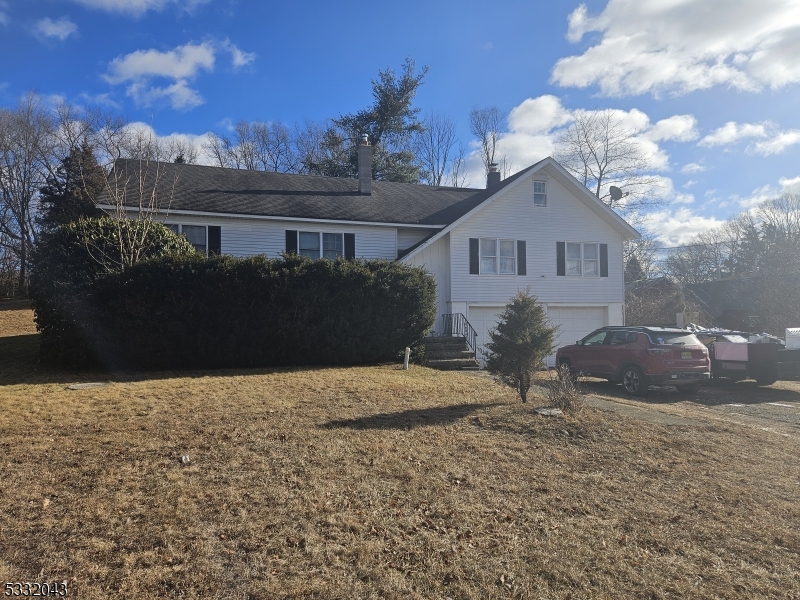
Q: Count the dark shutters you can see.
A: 7